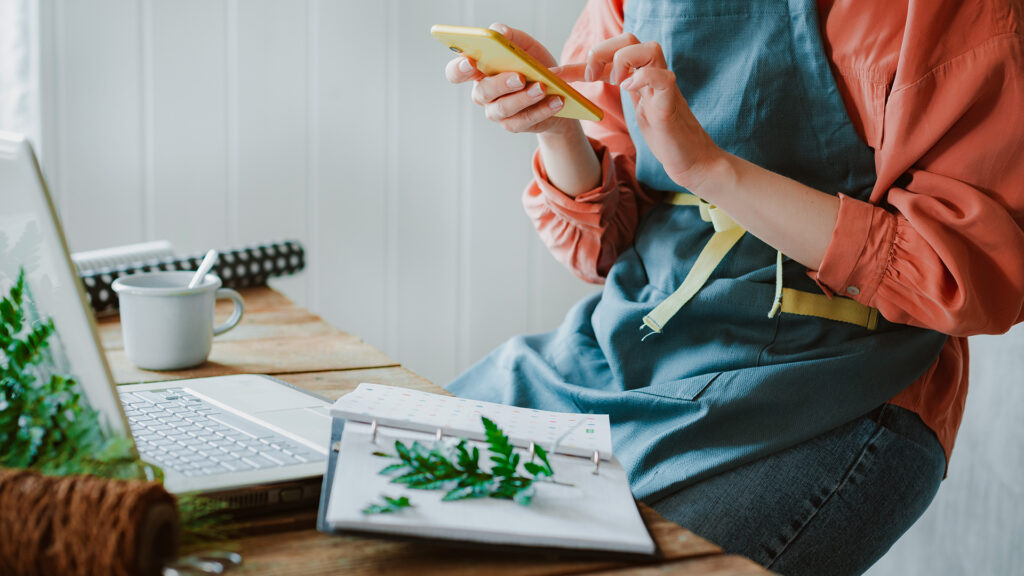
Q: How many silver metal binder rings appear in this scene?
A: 4